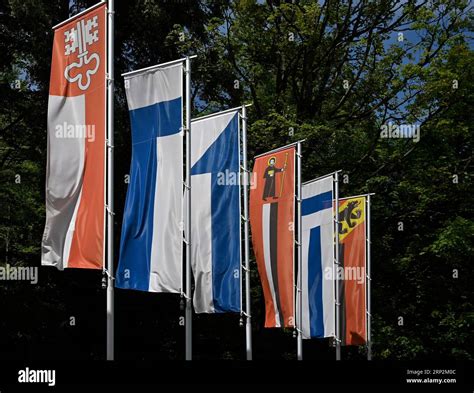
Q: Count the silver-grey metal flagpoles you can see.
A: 6